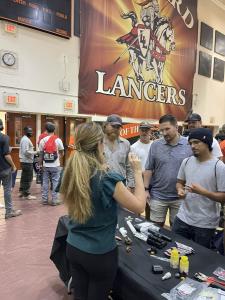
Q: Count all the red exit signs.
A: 3